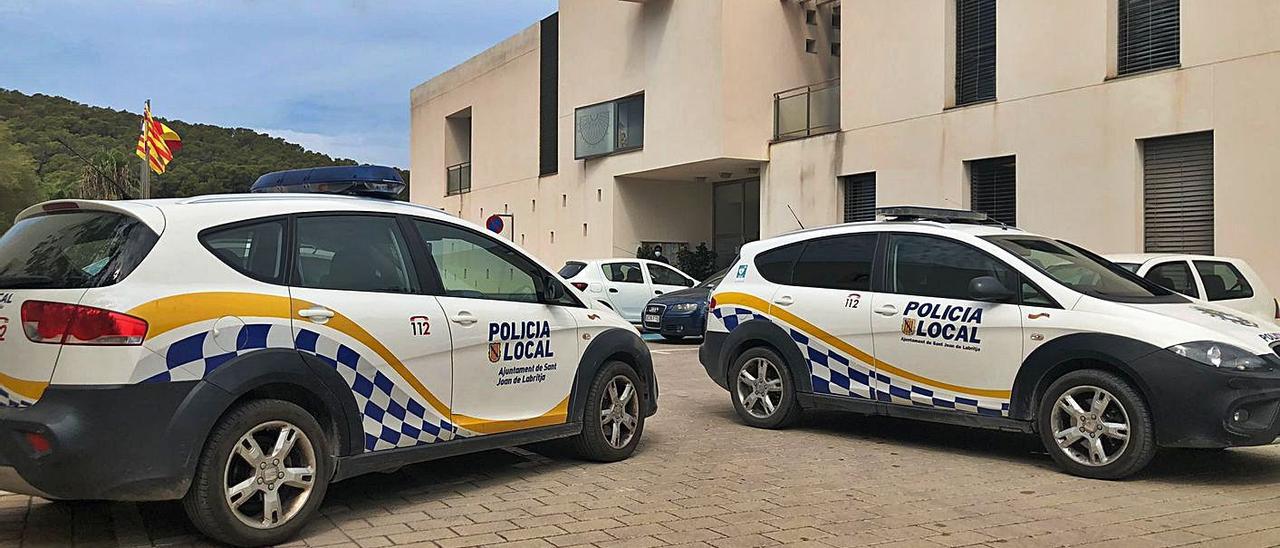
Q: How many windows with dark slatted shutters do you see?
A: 5